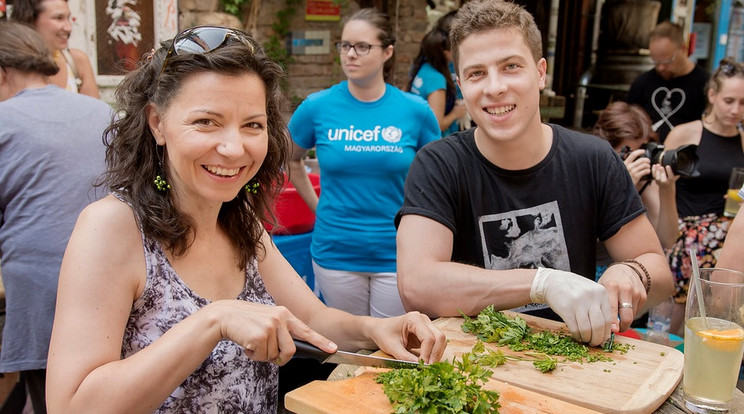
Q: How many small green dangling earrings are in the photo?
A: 2